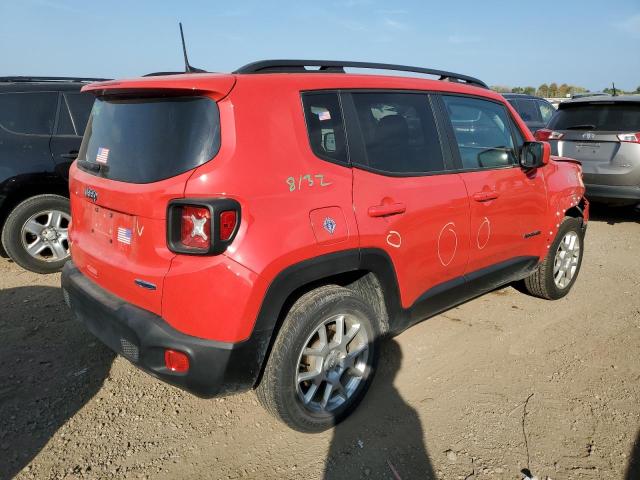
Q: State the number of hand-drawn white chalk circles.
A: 3